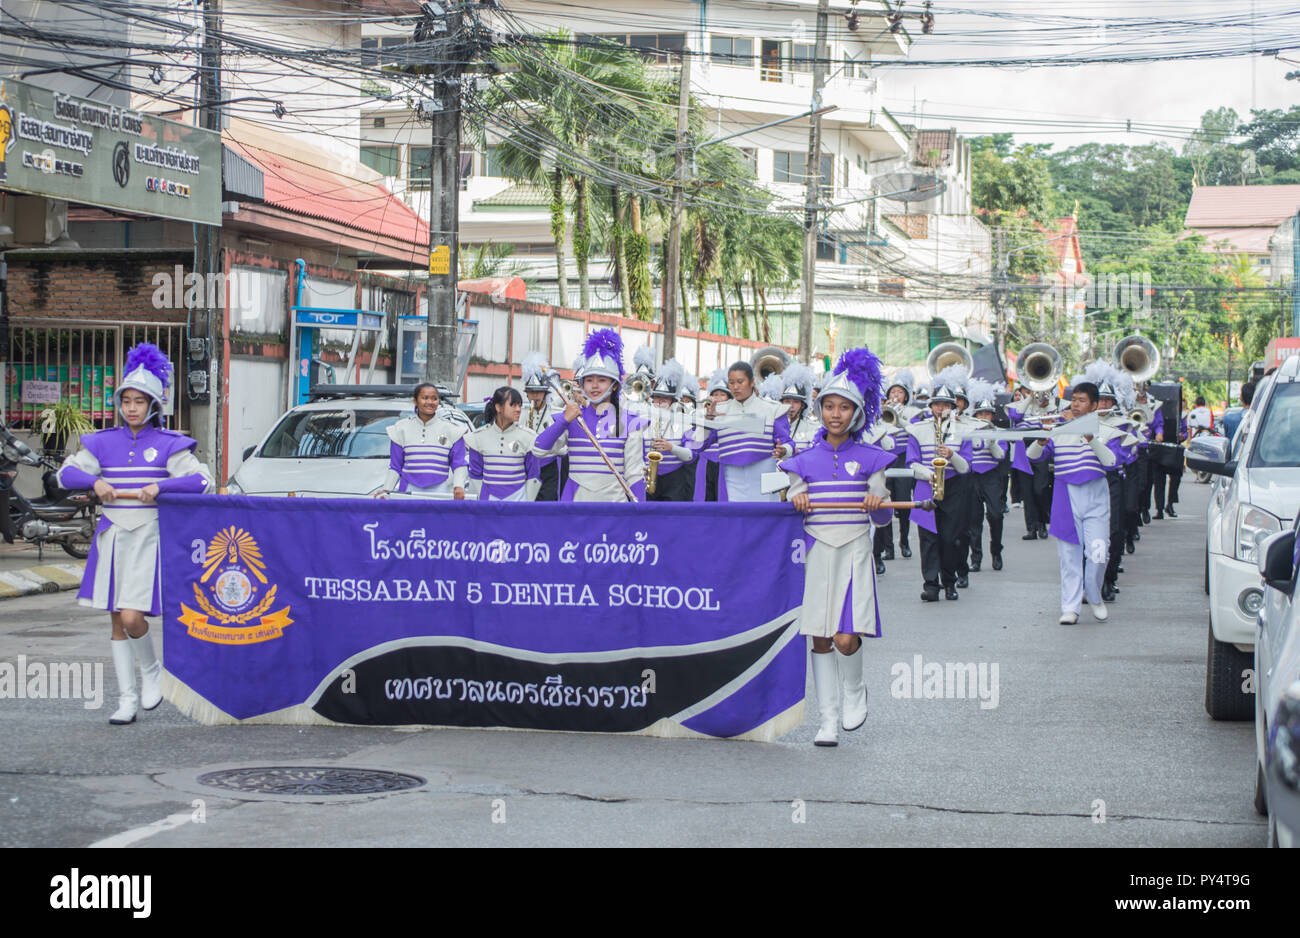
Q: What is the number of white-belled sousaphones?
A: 4